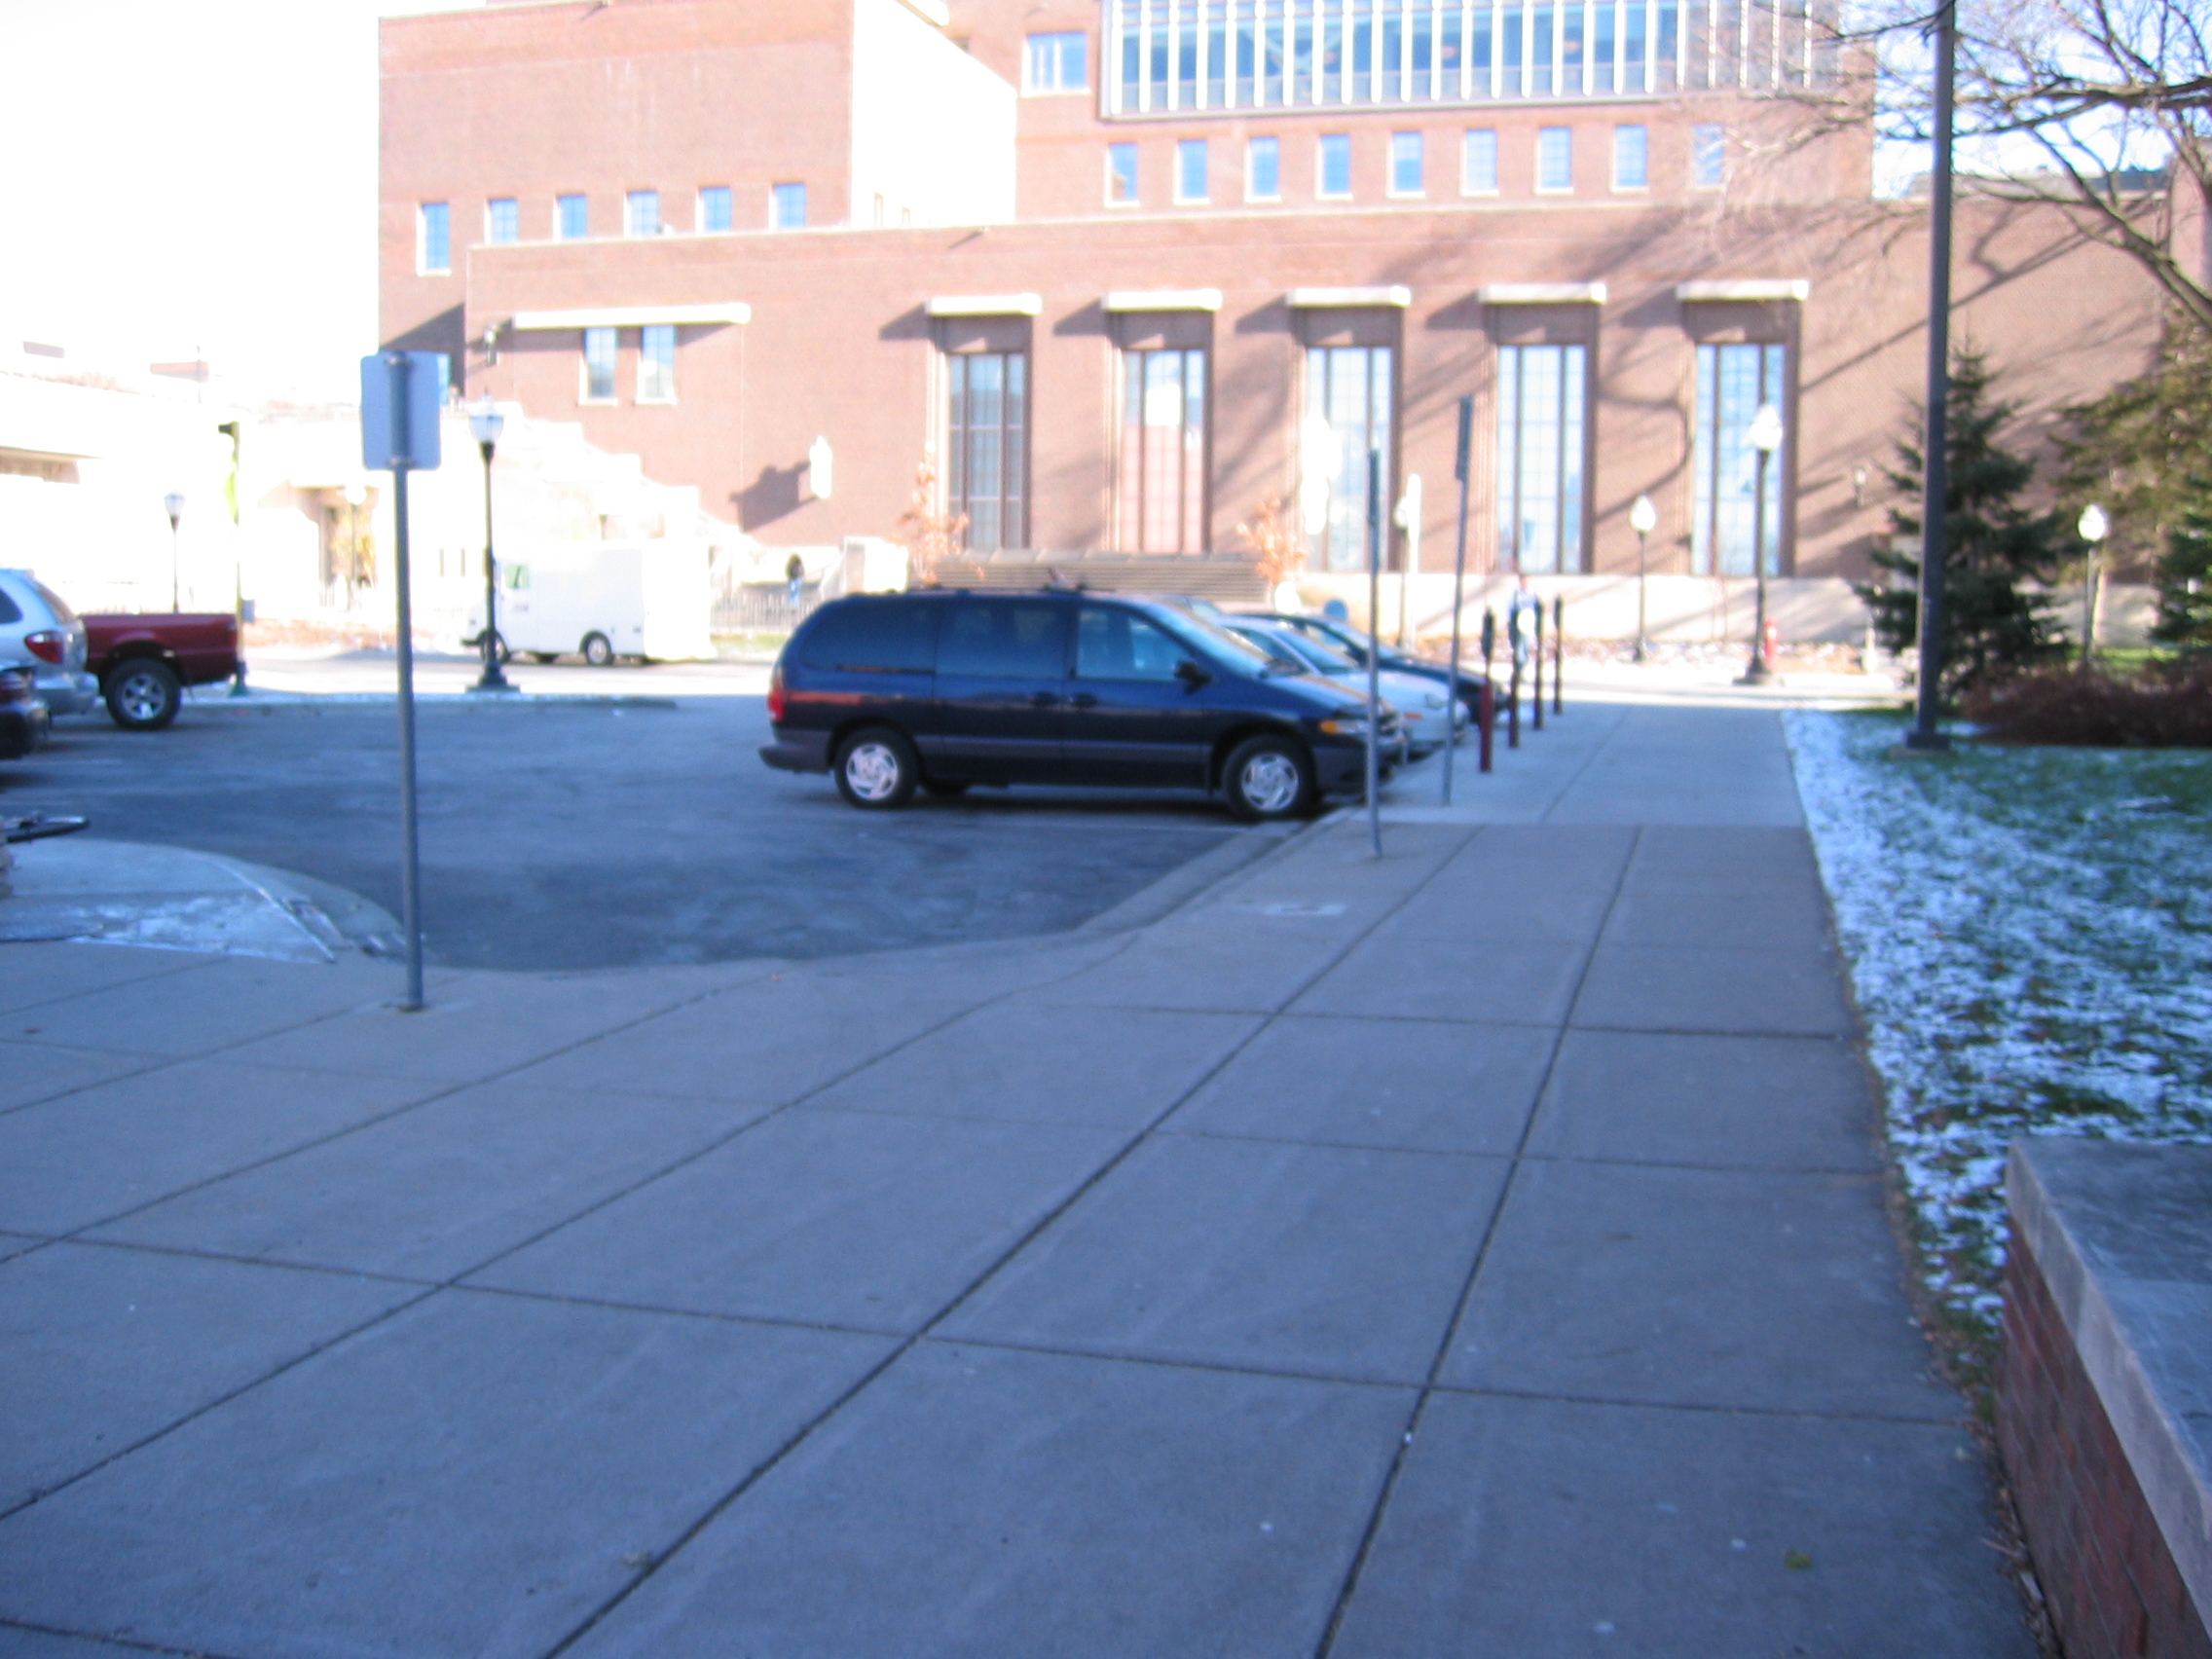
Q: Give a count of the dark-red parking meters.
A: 4